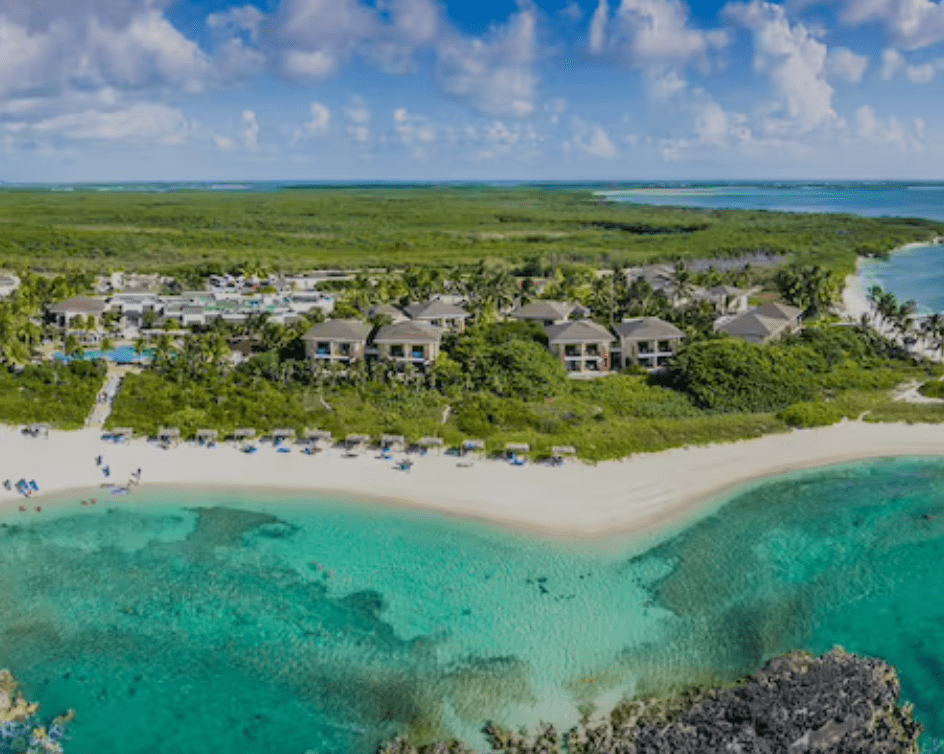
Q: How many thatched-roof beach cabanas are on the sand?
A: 13